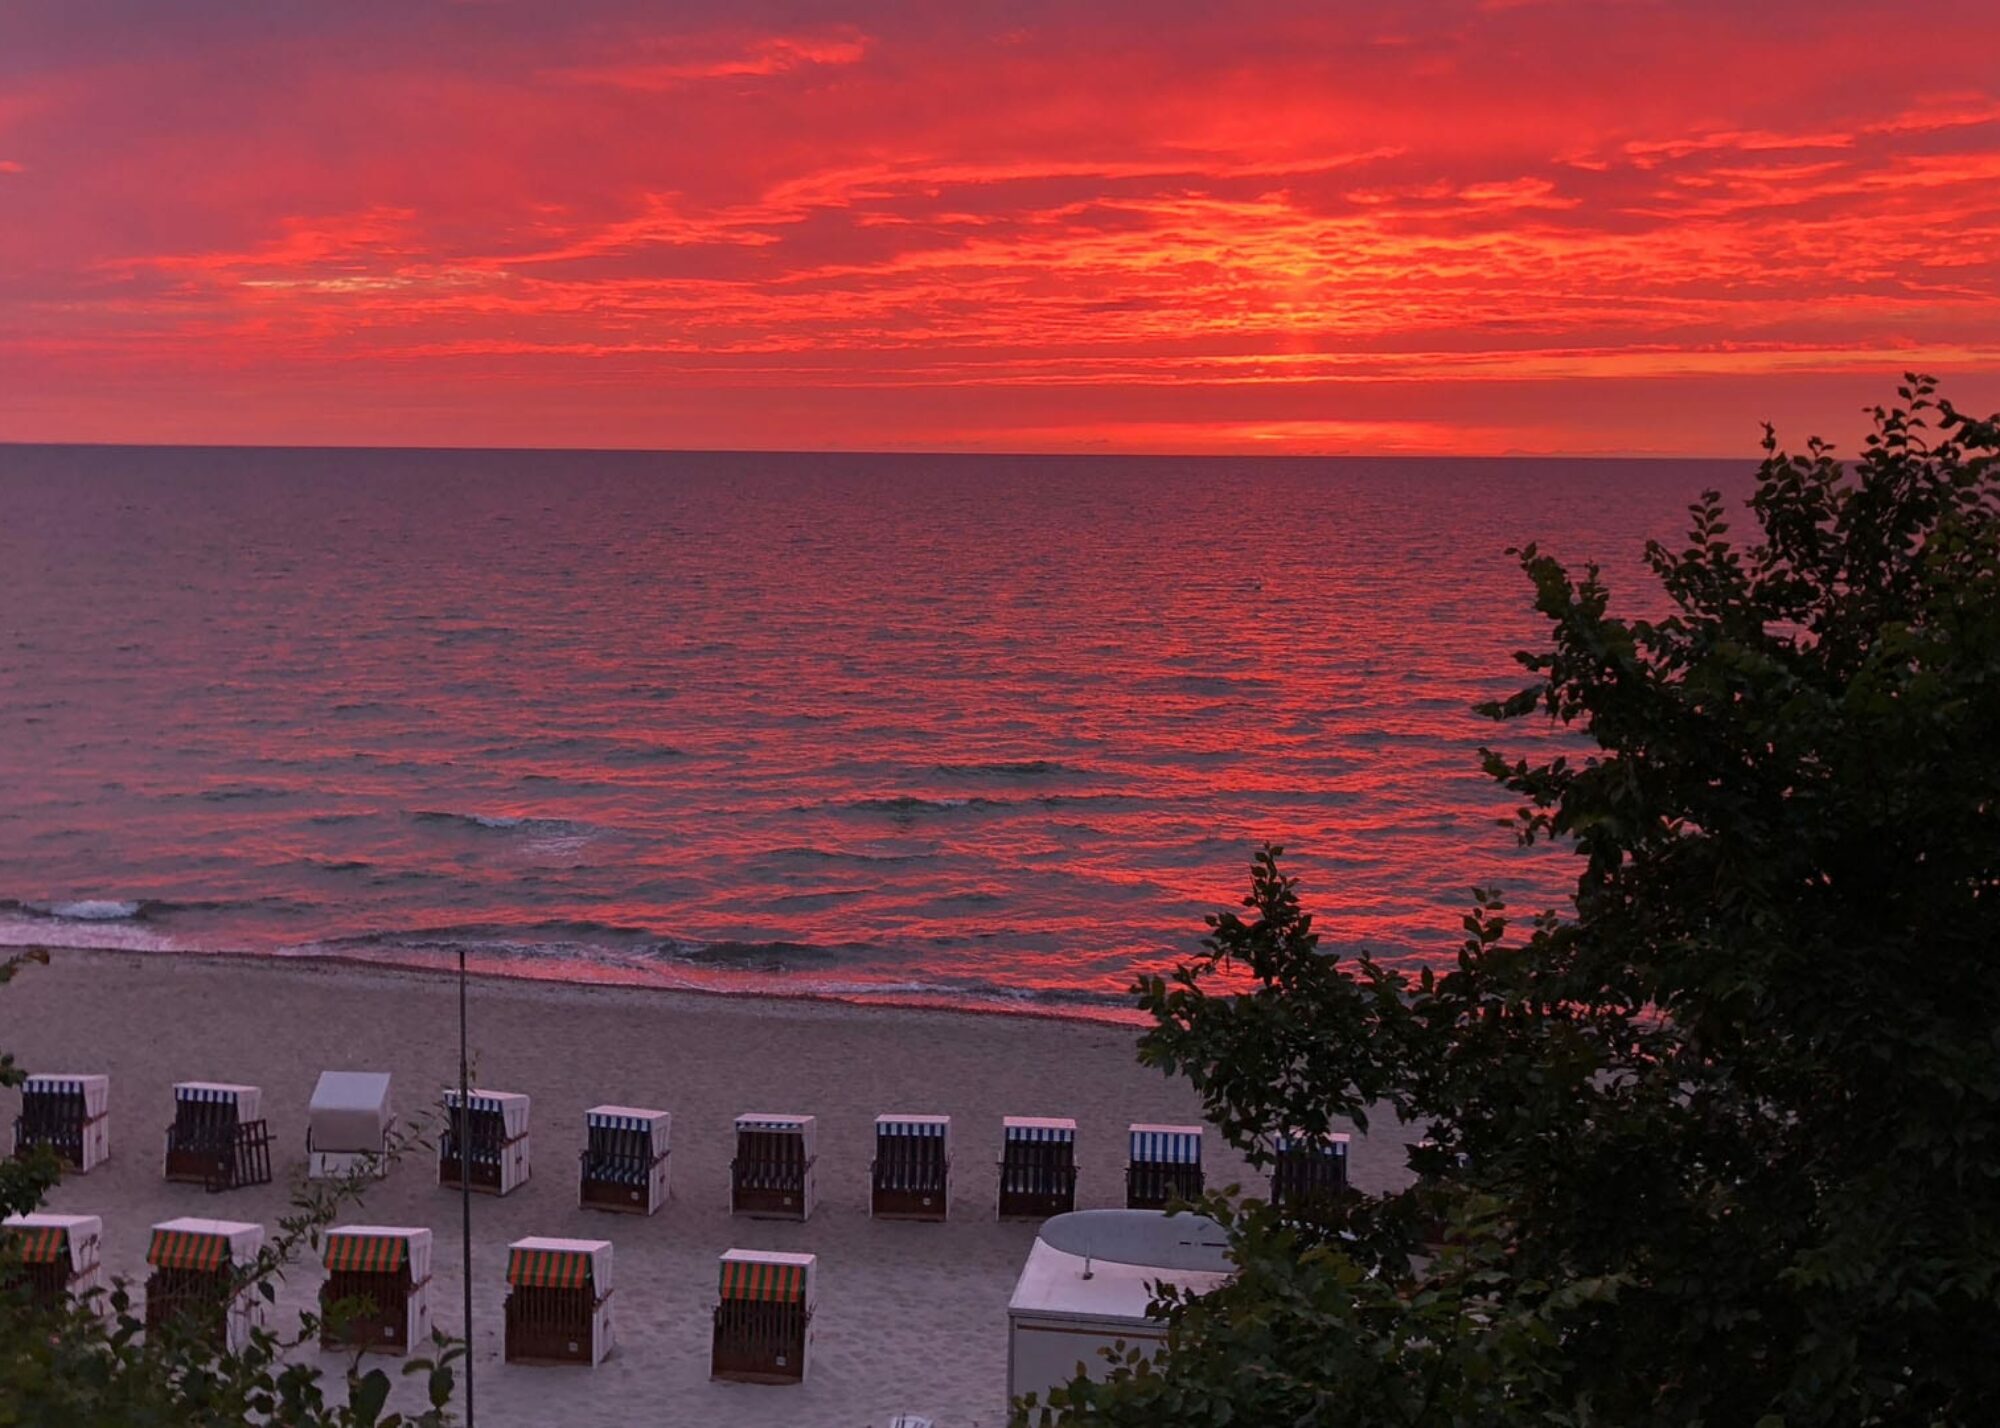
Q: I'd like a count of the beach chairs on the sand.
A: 15